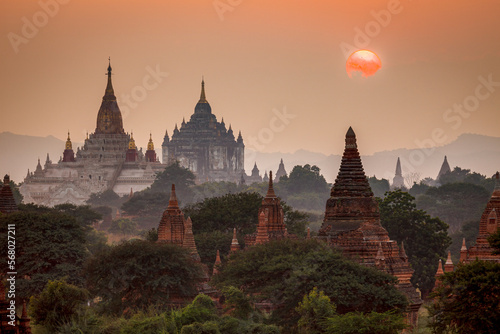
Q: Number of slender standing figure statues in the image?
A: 0